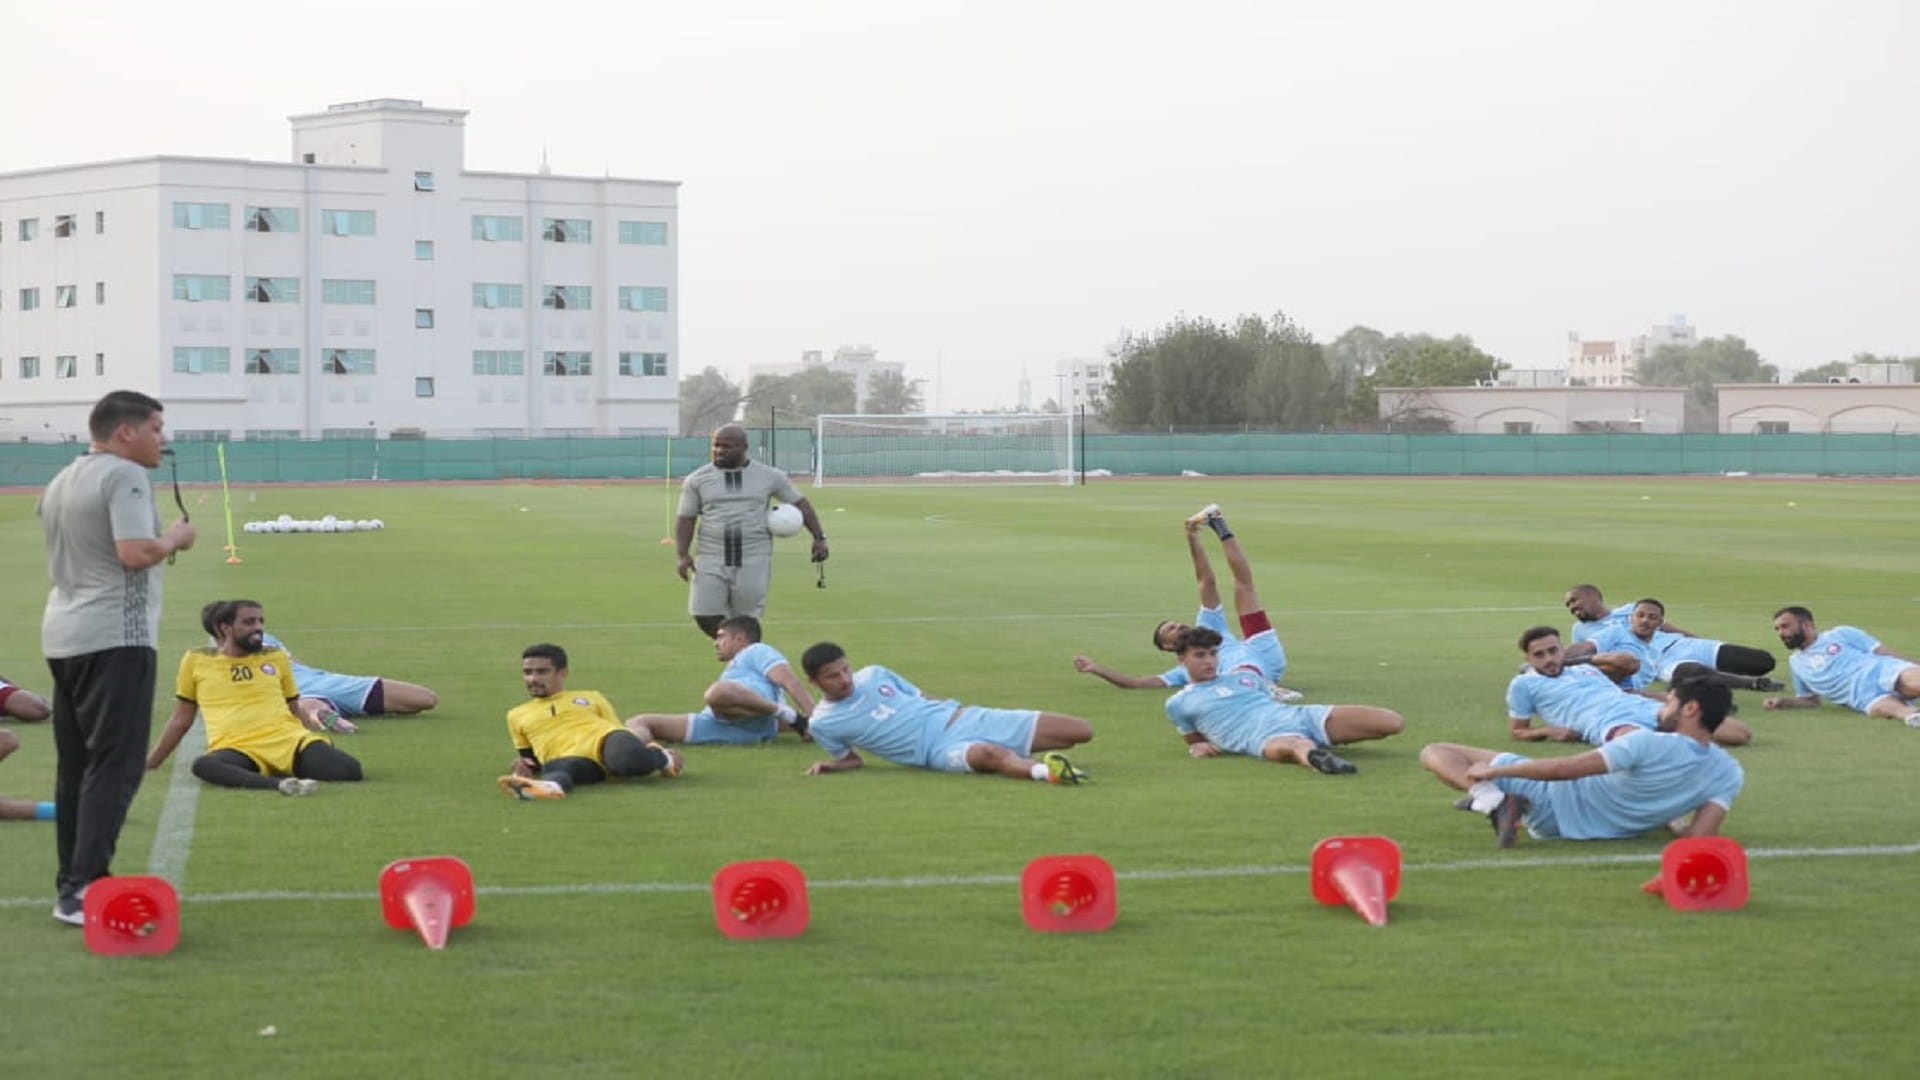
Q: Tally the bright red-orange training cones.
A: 6